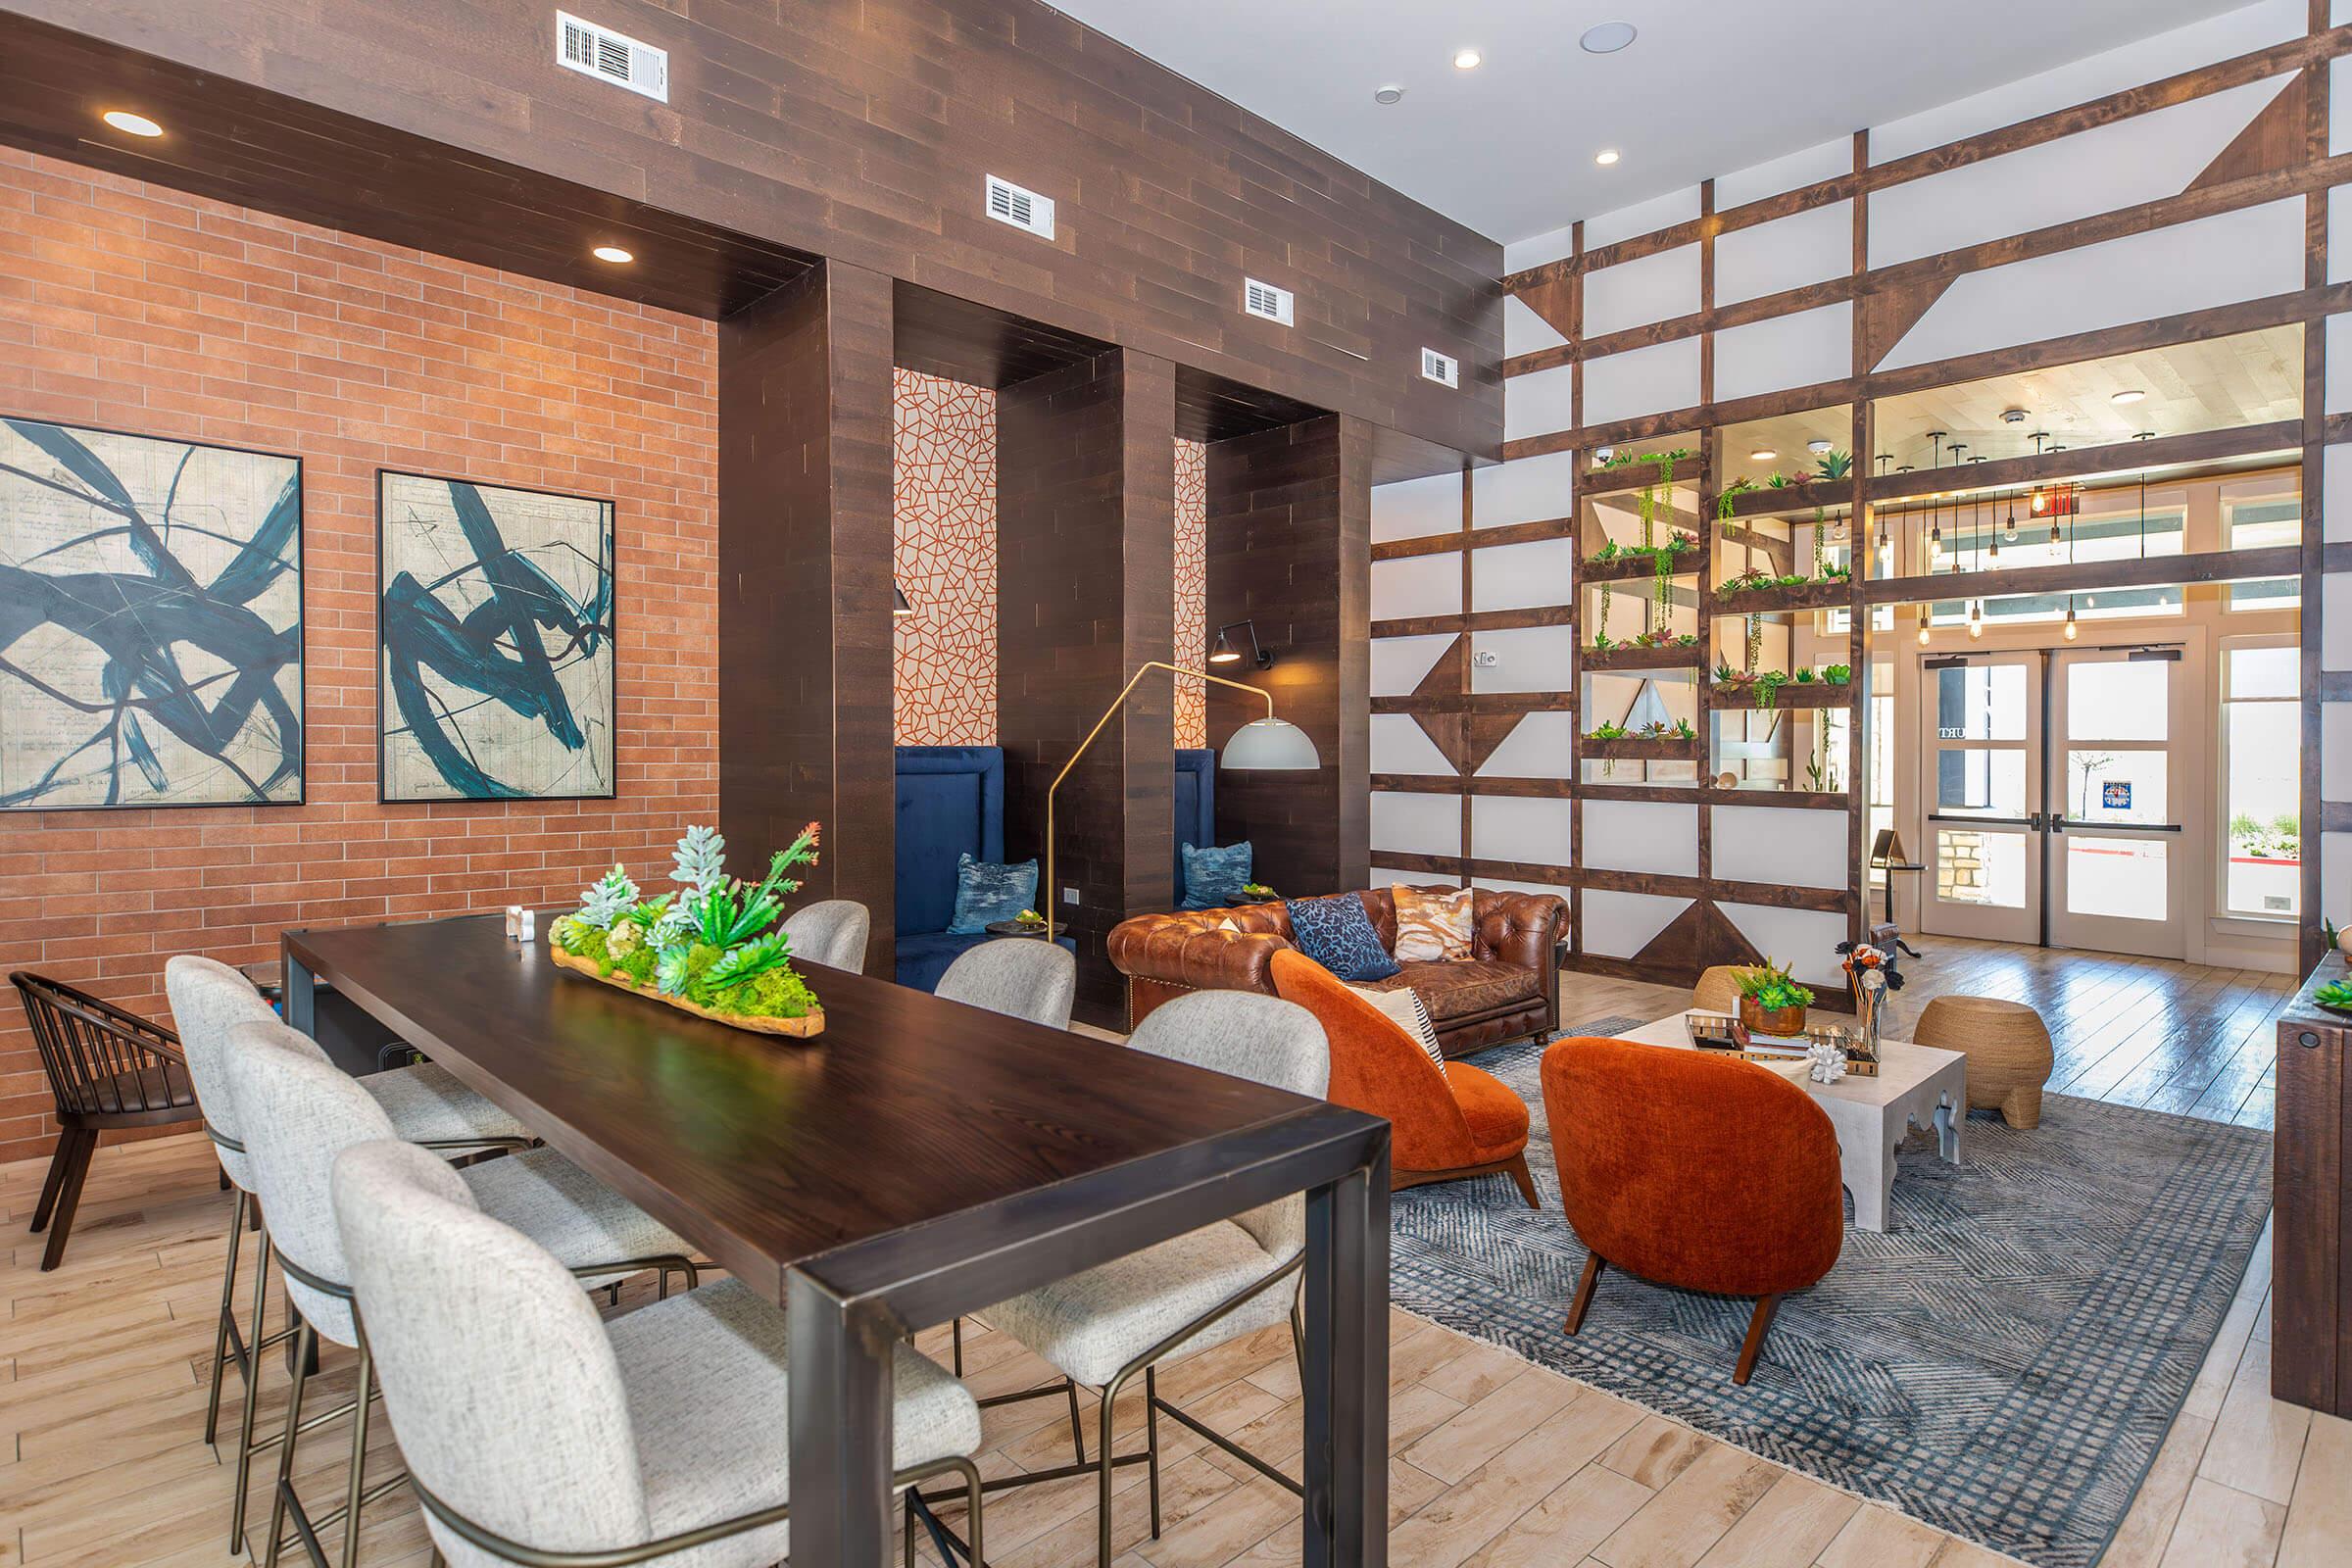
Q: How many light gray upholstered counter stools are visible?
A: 6